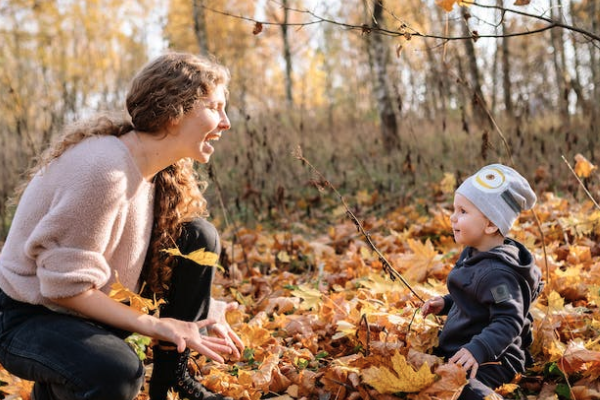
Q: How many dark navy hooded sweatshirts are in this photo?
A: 1